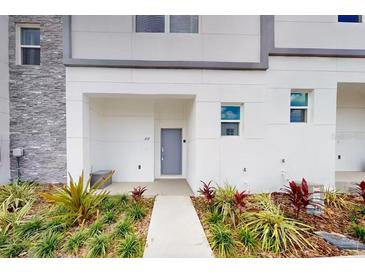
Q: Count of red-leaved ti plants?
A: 5